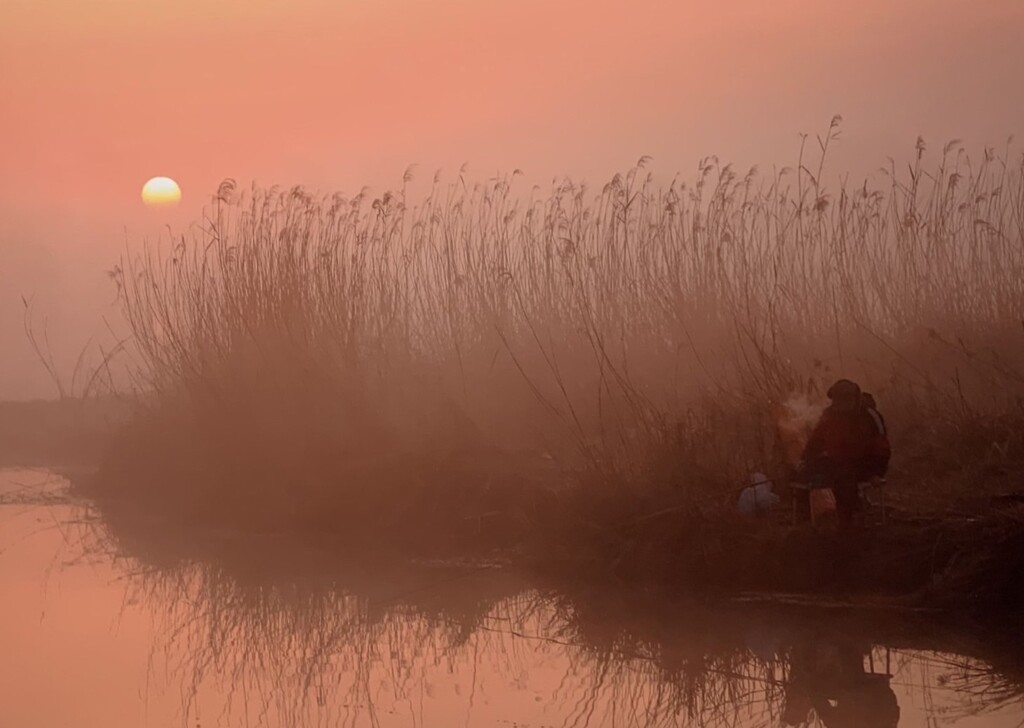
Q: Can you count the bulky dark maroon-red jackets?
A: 1